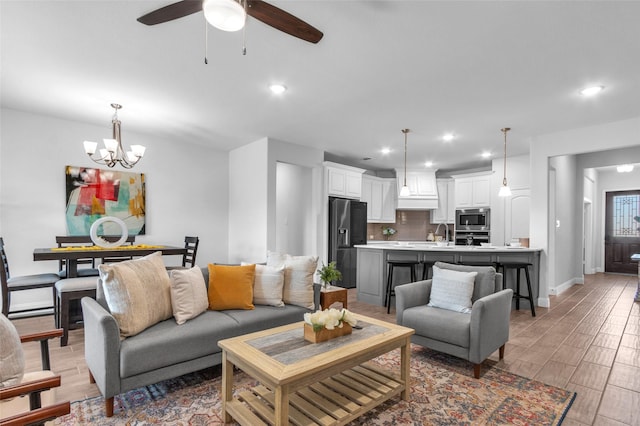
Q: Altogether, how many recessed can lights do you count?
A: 6